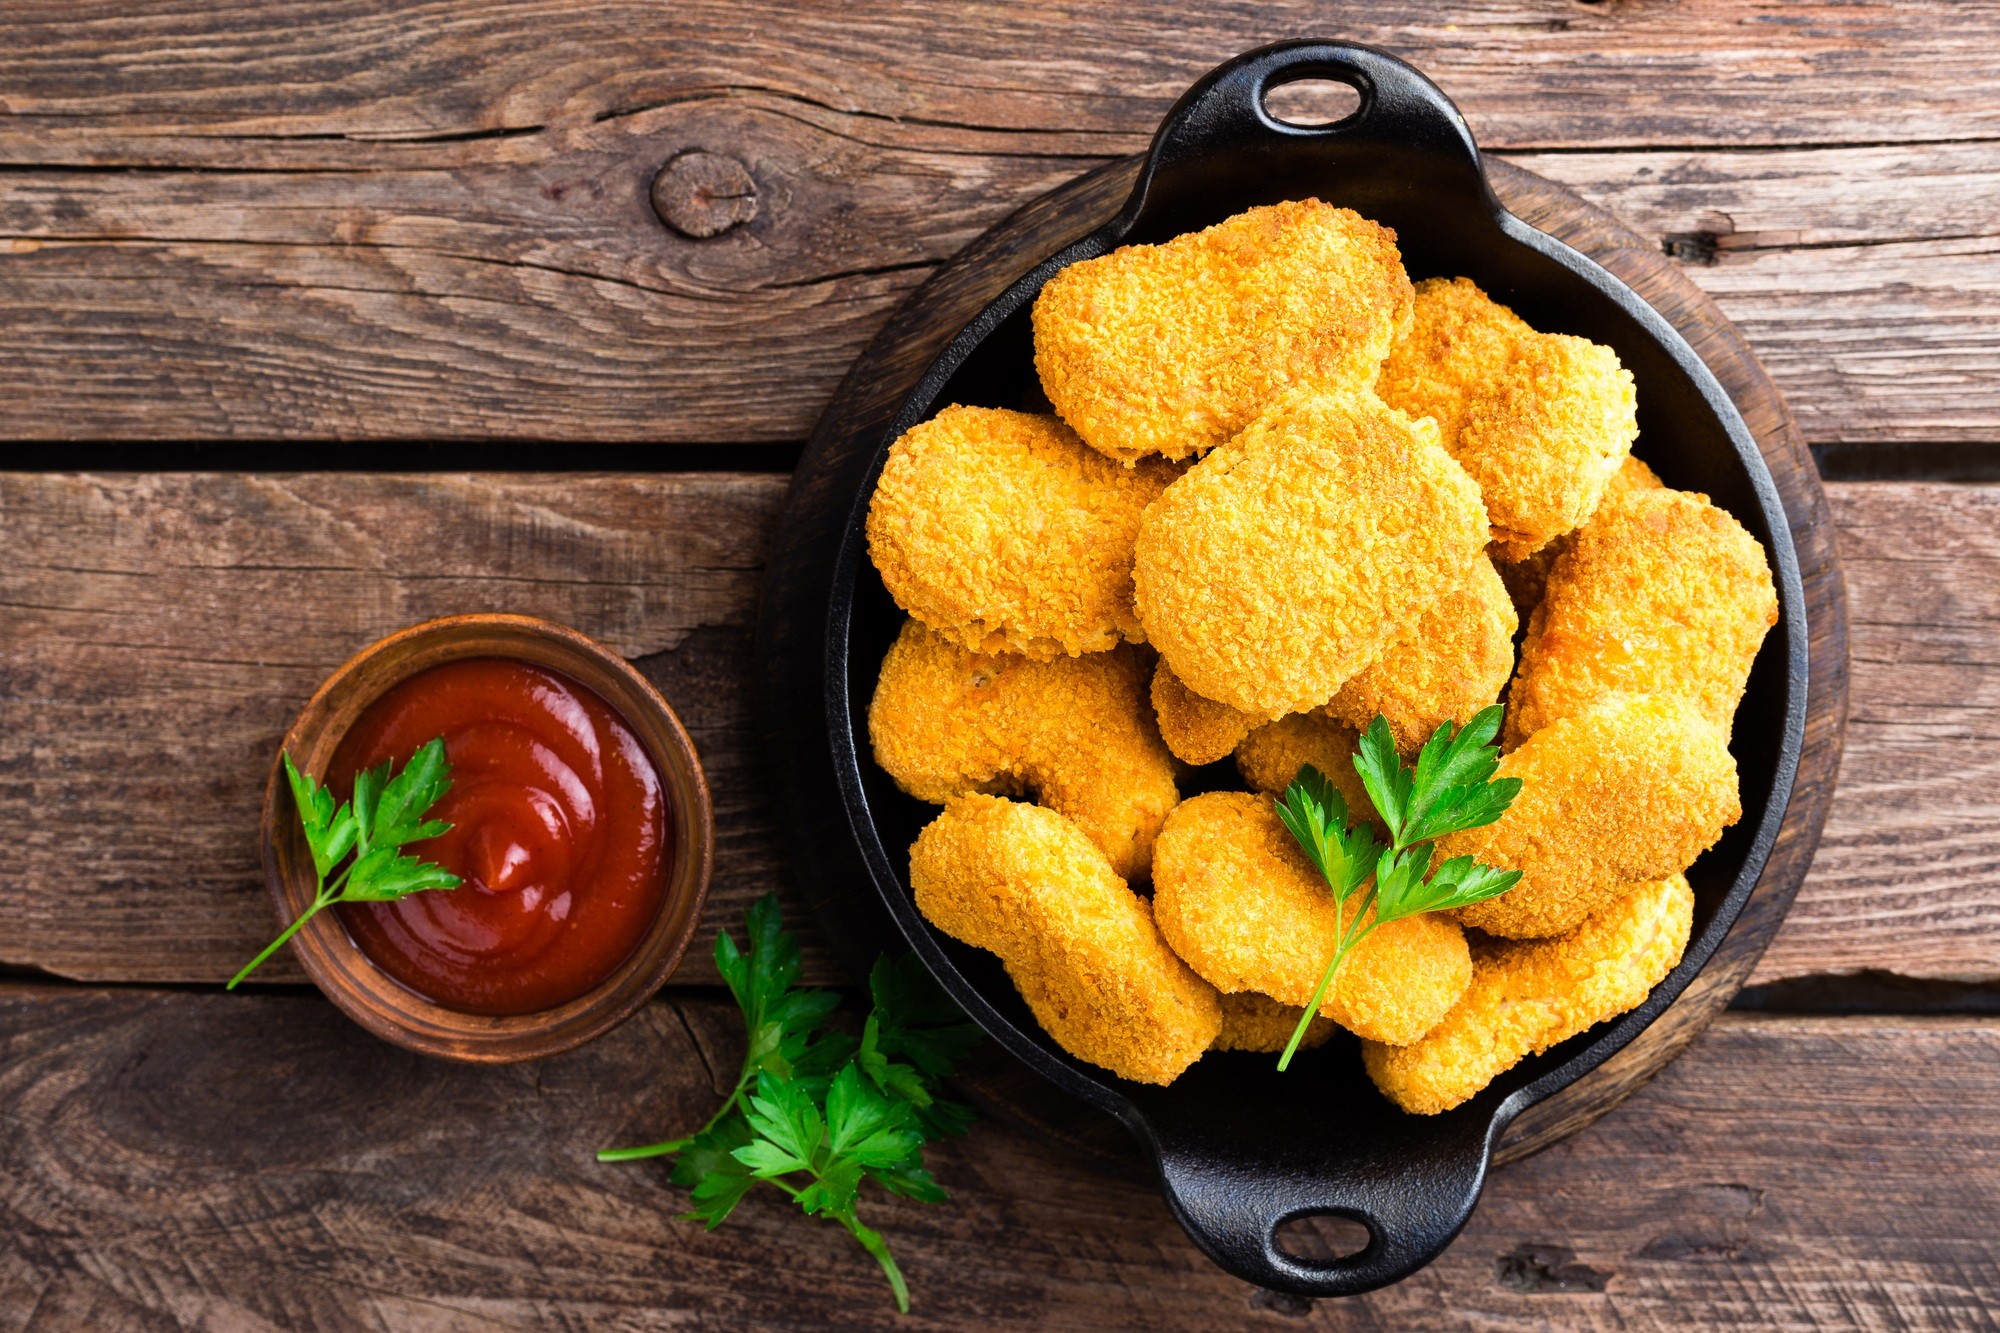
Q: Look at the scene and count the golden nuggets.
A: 15